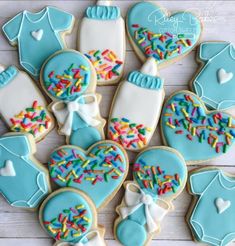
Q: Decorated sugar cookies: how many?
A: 13